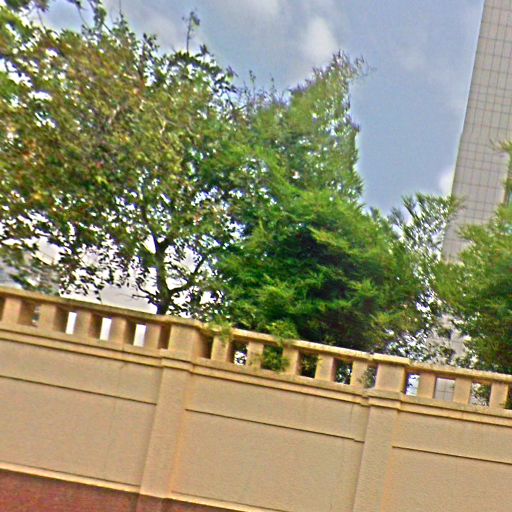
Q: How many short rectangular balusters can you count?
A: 13